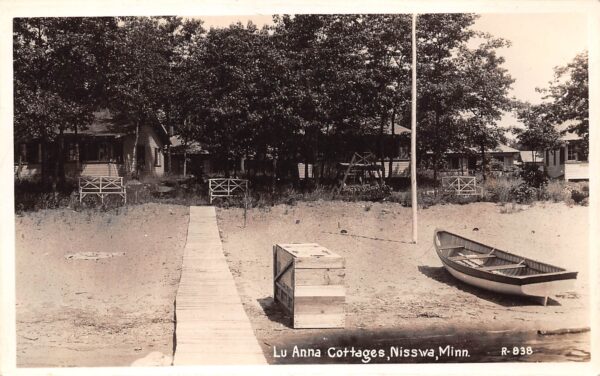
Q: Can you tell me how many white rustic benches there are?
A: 3